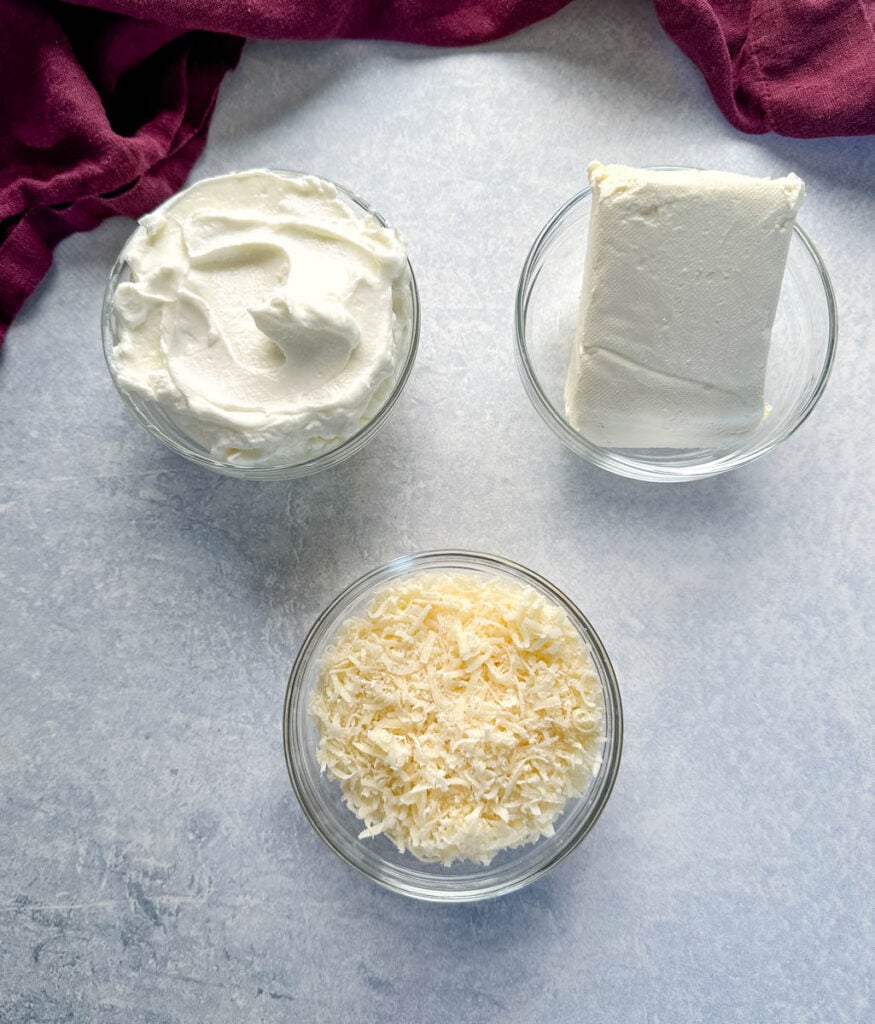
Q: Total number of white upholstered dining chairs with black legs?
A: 0